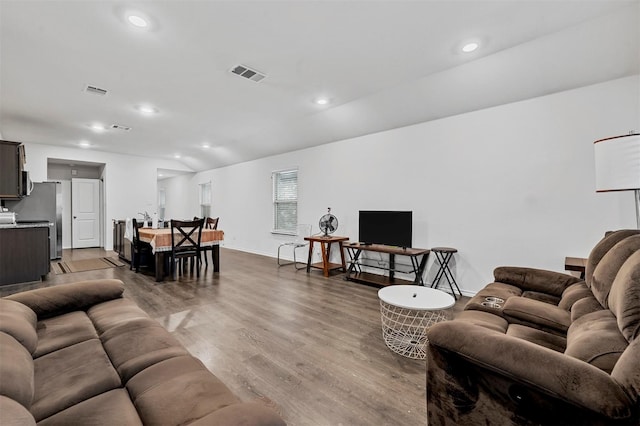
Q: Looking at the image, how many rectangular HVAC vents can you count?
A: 3